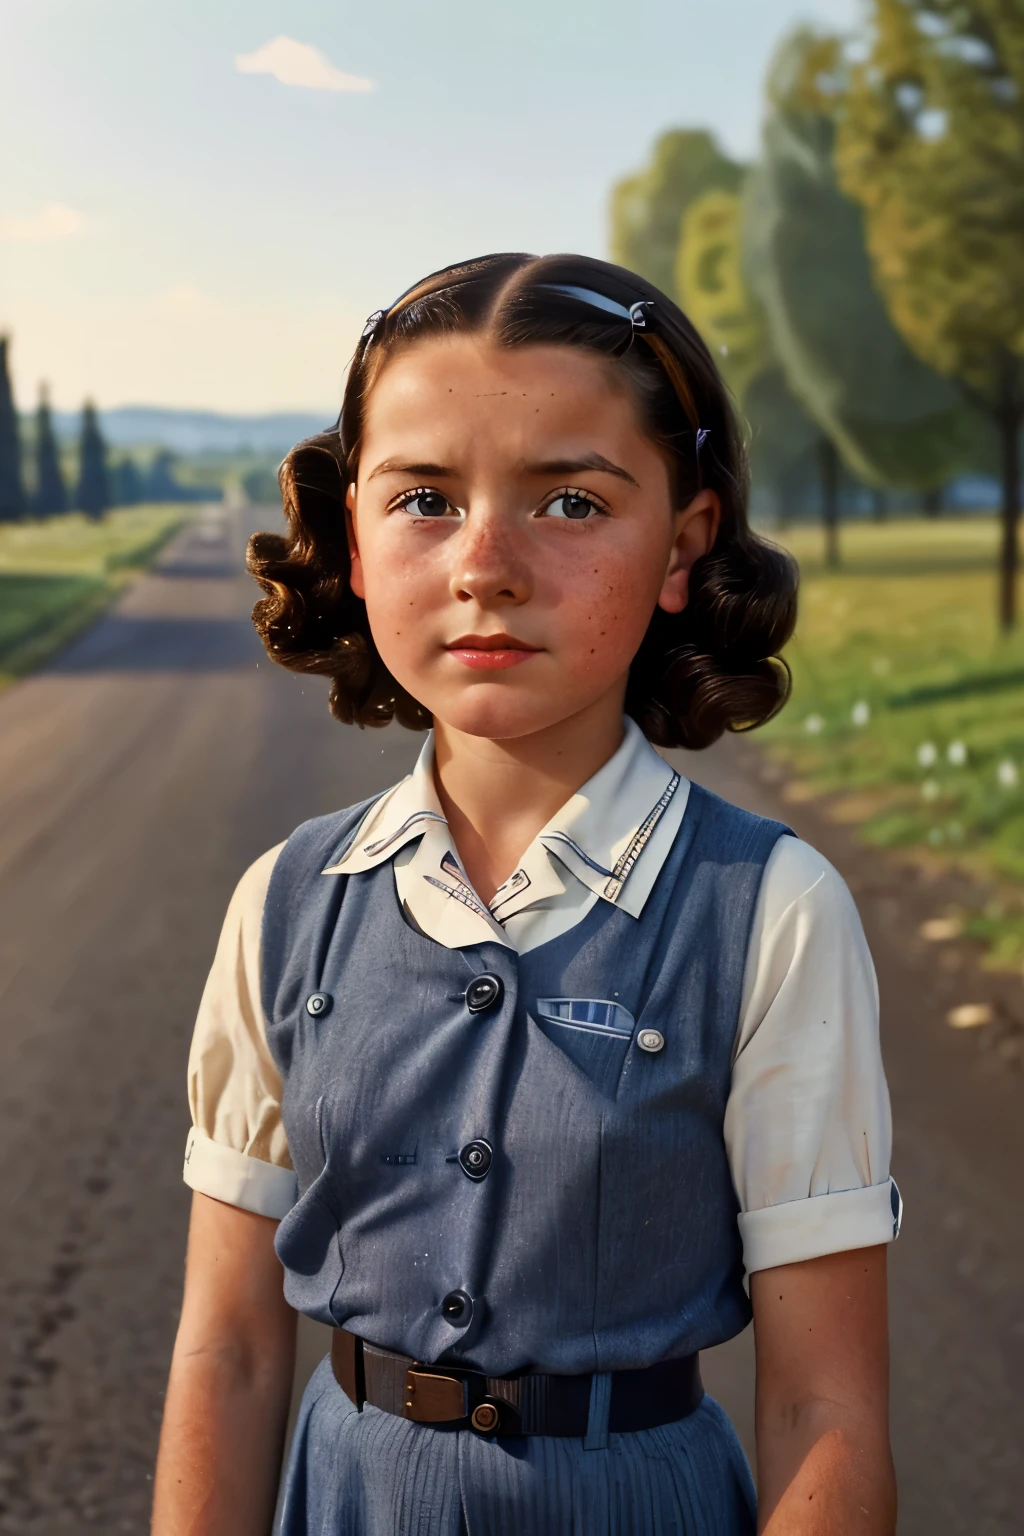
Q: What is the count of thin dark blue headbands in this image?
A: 1